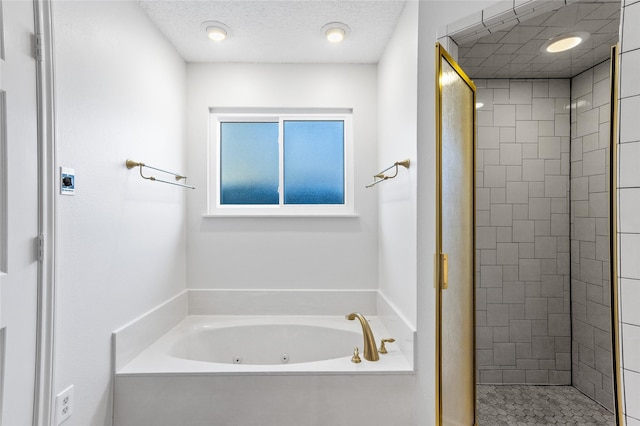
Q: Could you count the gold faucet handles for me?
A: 2